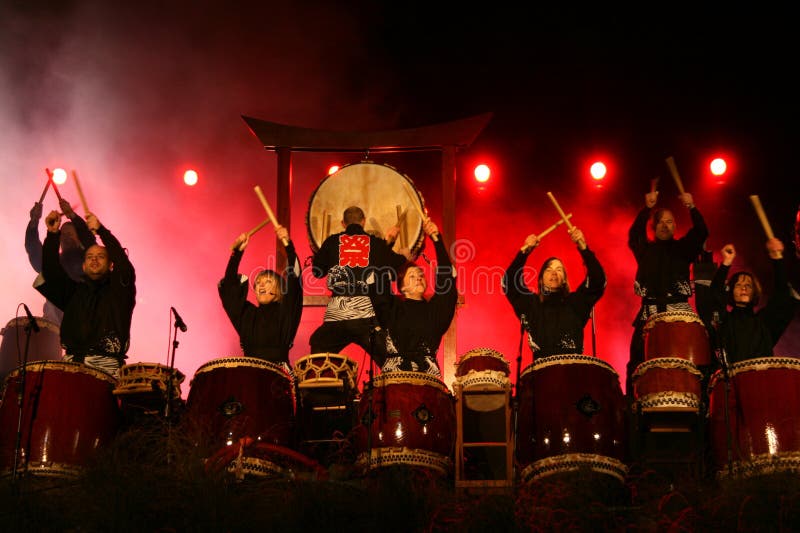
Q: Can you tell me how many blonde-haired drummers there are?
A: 1